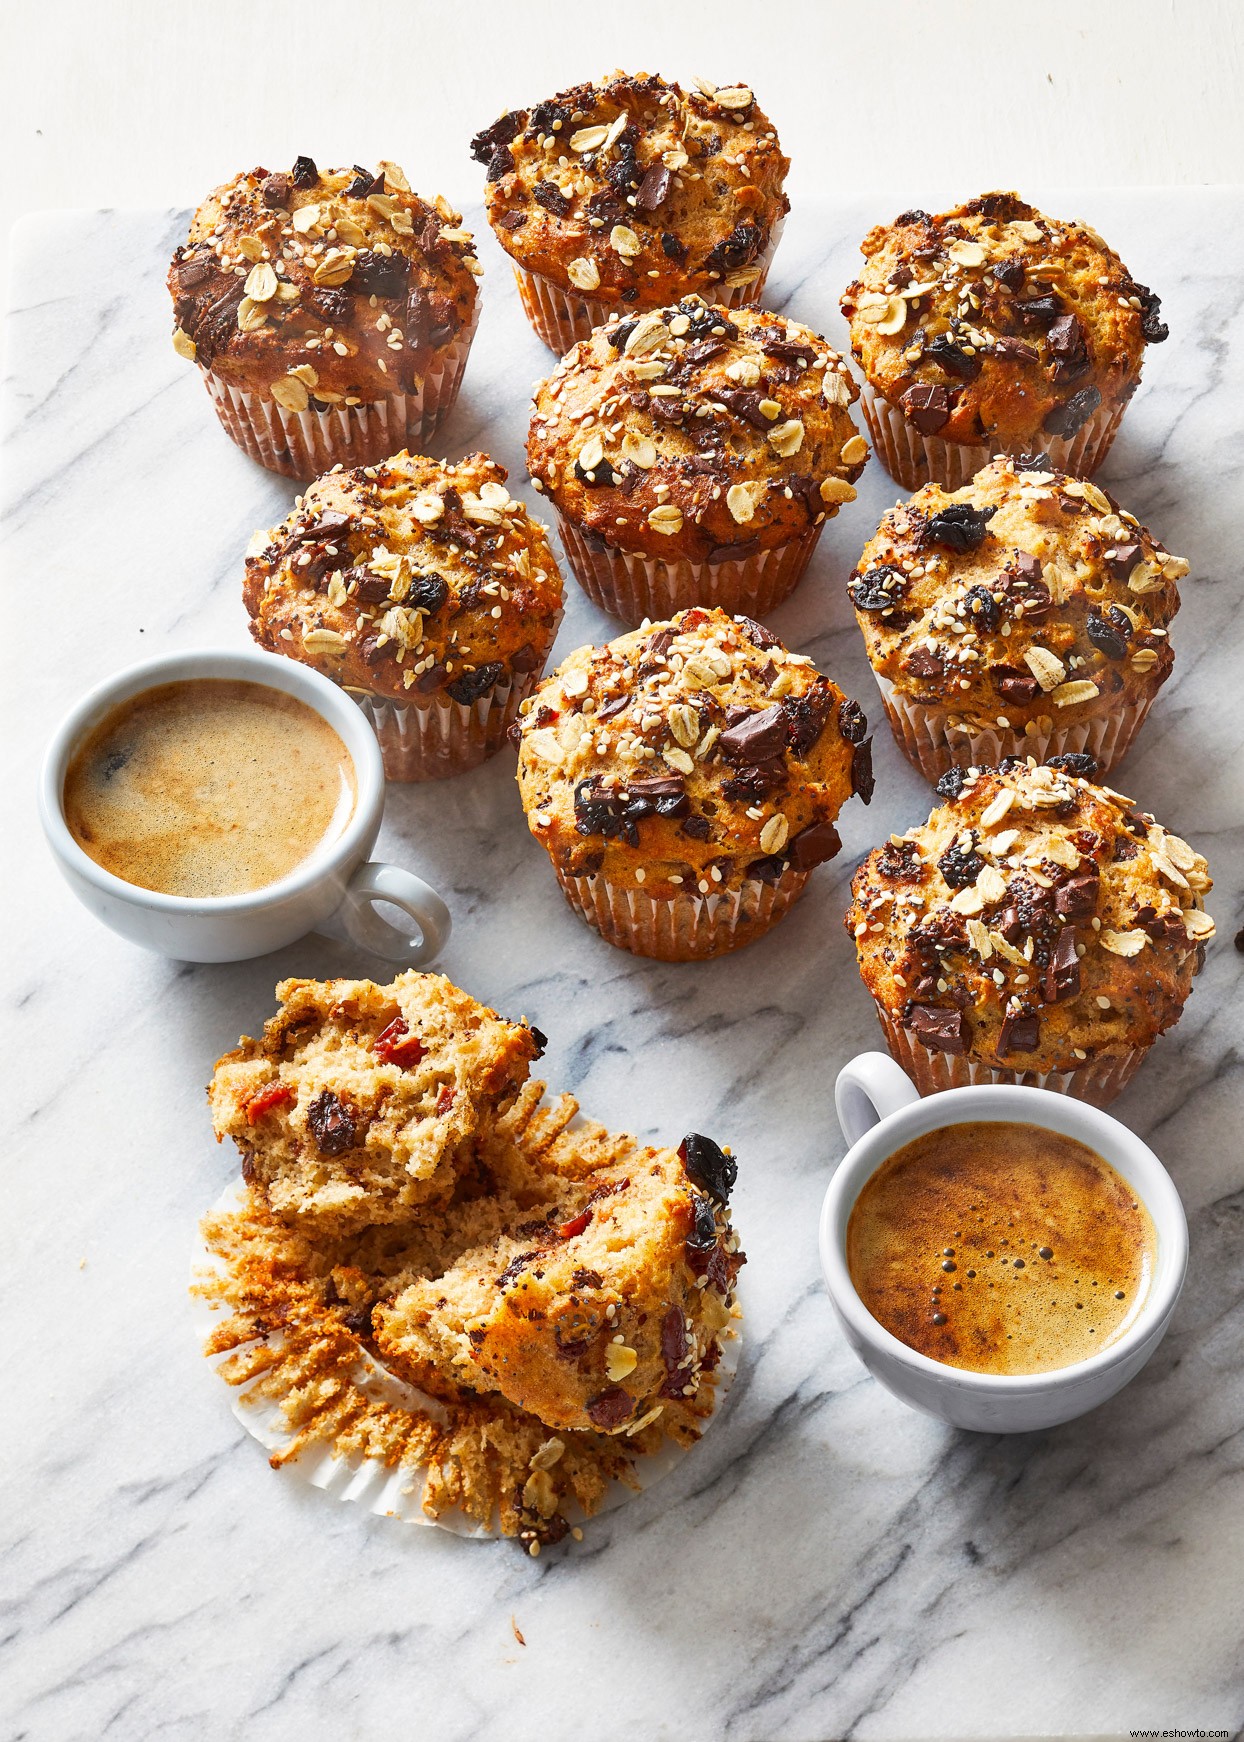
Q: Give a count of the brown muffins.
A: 9